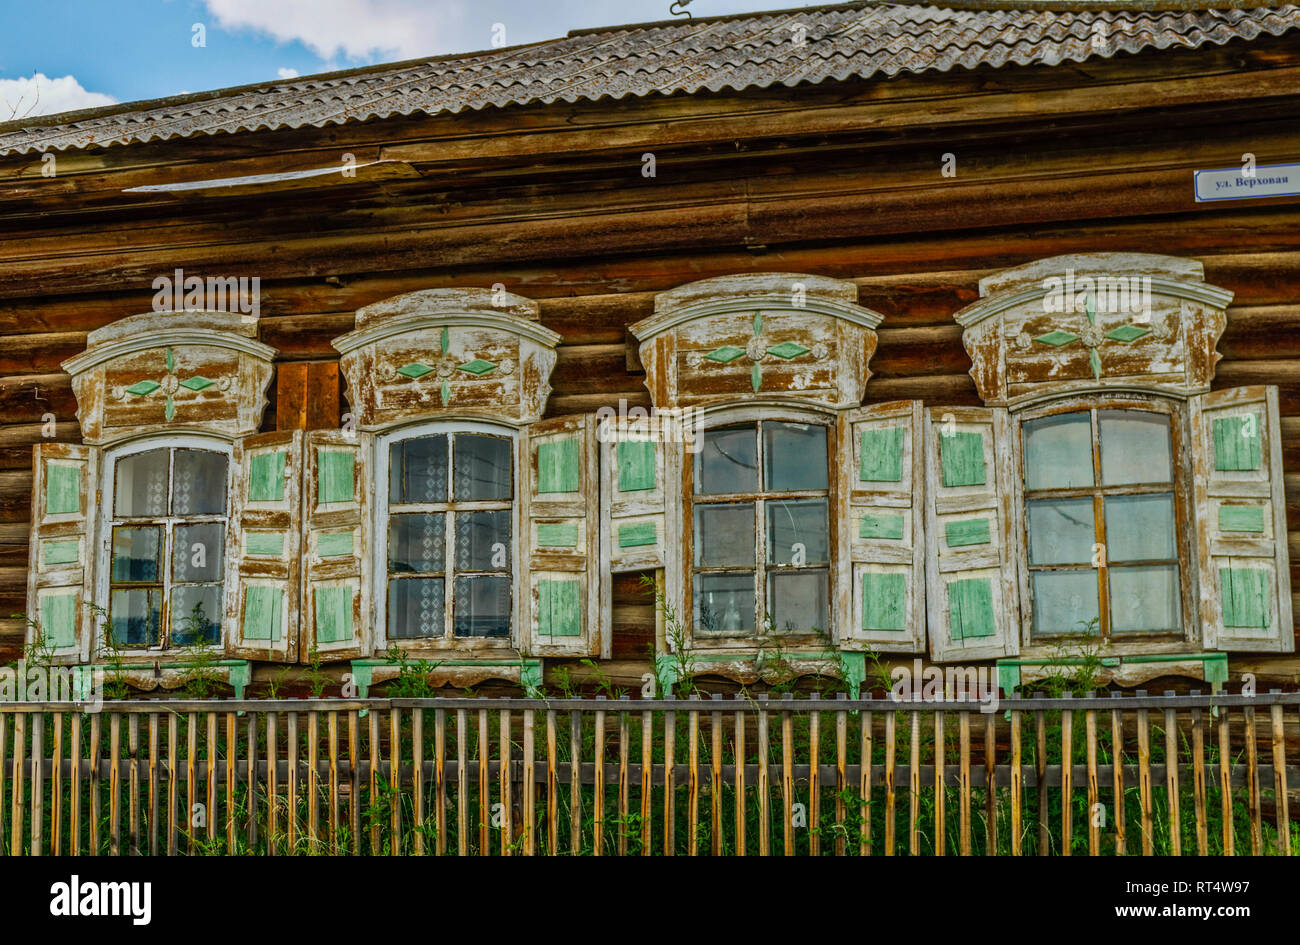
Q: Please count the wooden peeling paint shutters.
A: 8